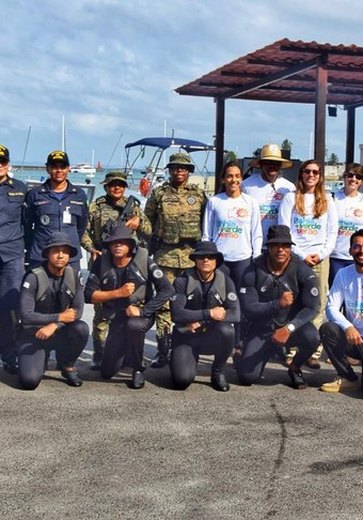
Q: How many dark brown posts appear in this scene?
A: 3